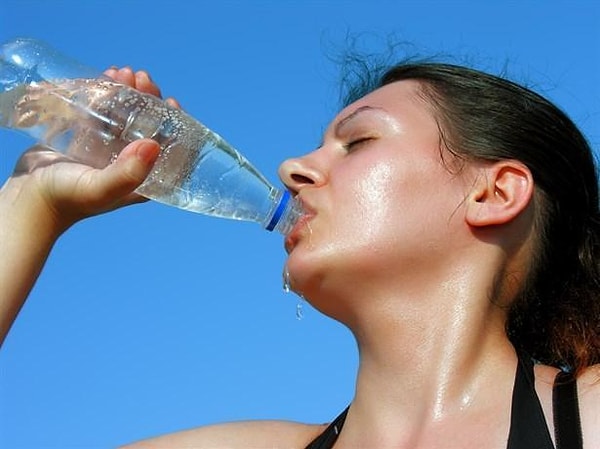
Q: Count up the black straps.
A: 3